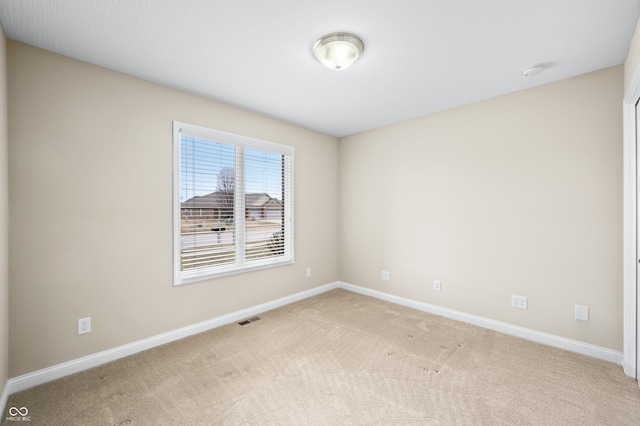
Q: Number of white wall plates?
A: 6